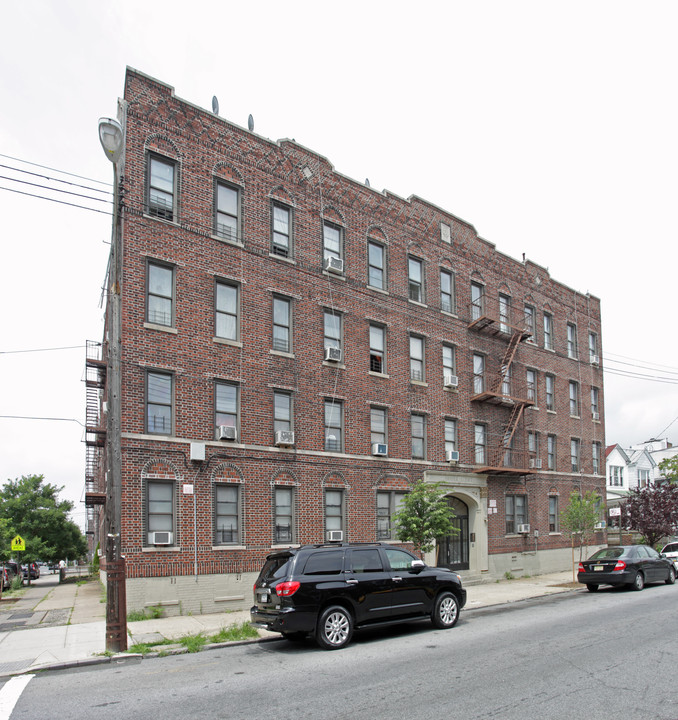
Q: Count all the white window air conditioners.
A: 14